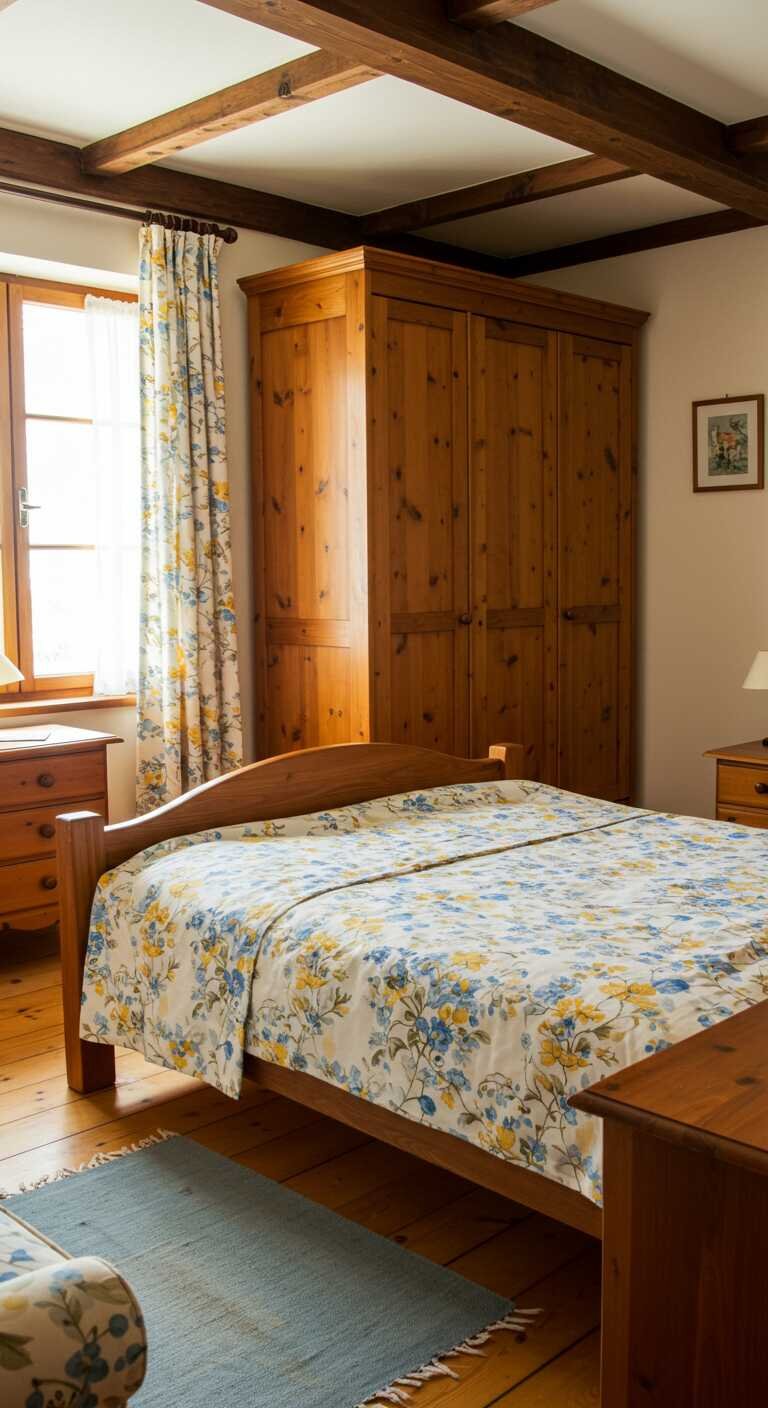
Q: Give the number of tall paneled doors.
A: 3